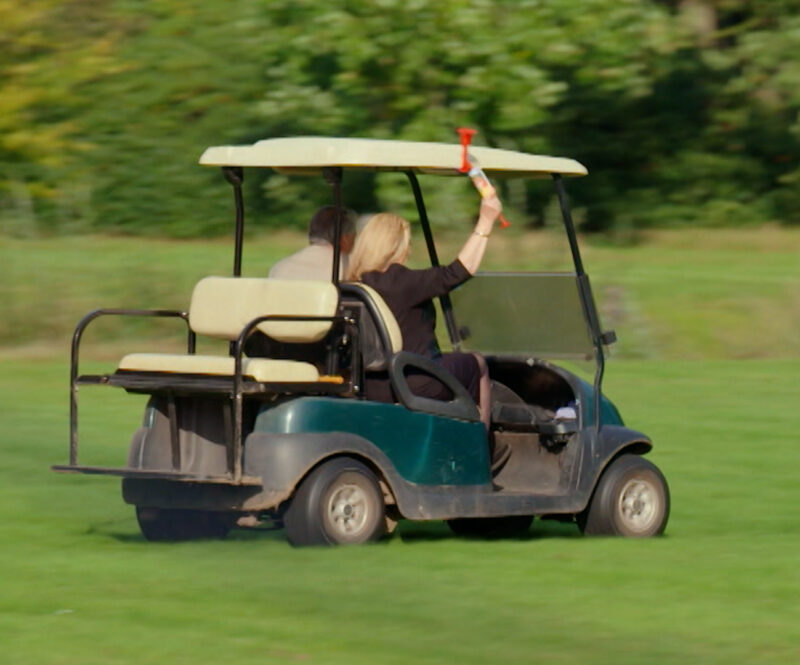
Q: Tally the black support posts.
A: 4